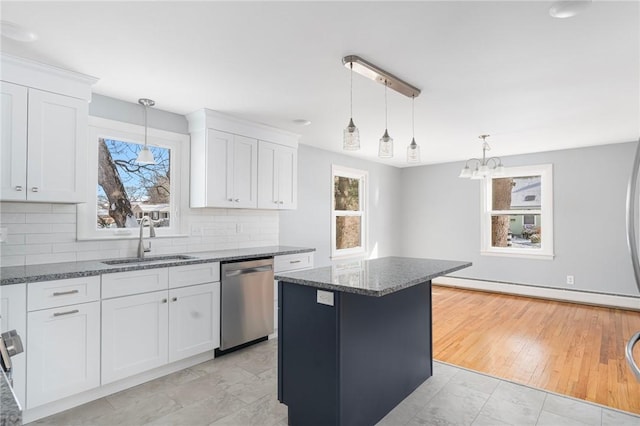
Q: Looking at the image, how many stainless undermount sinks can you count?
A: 1